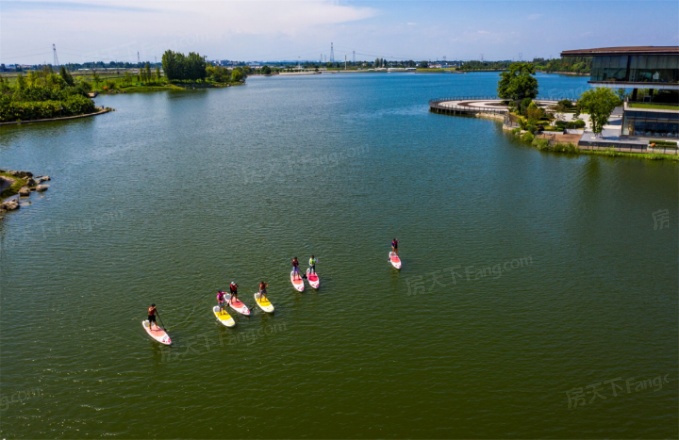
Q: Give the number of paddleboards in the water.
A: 7